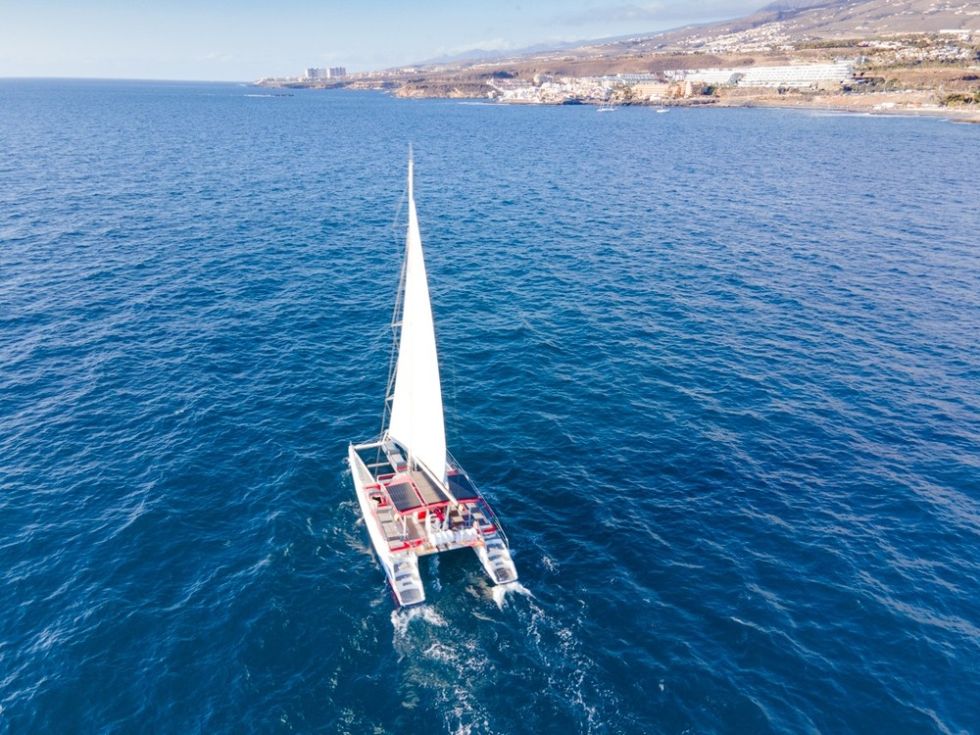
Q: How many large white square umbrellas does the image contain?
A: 0